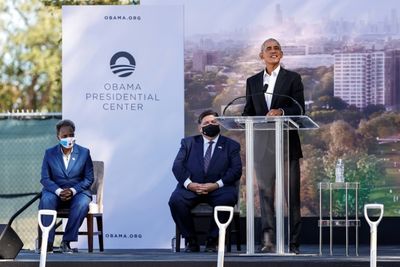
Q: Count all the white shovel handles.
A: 3